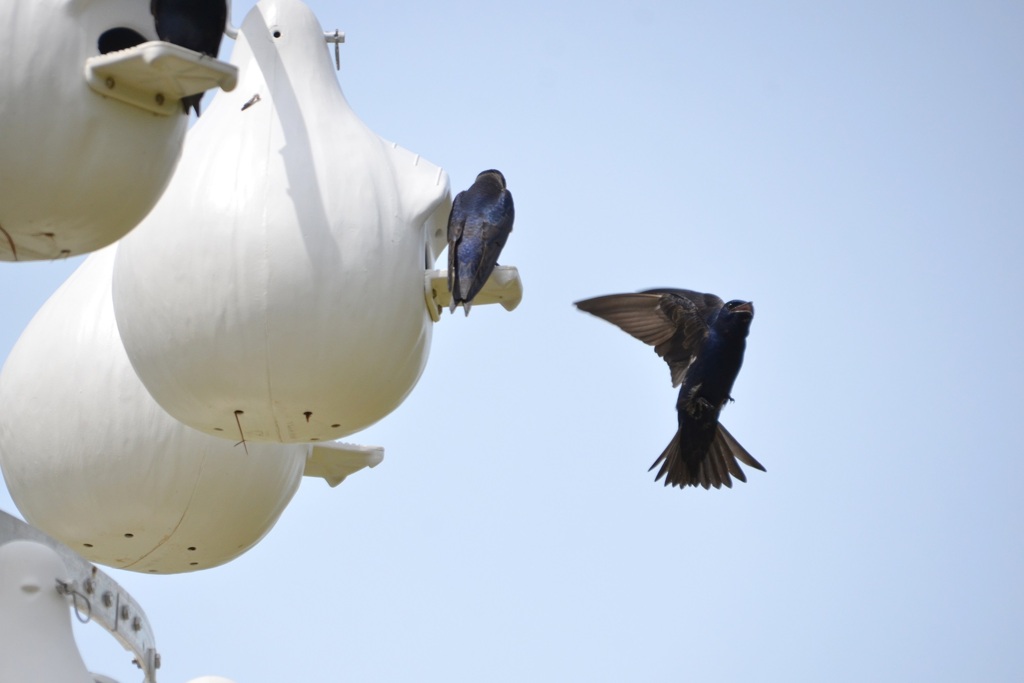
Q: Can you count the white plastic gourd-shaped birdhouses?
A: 4